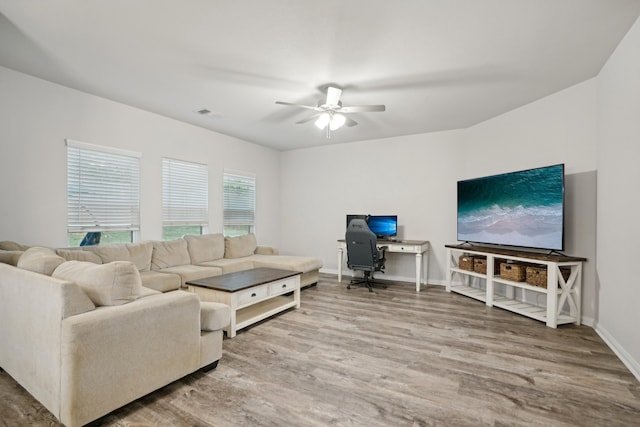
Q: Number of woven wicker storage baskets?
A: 4